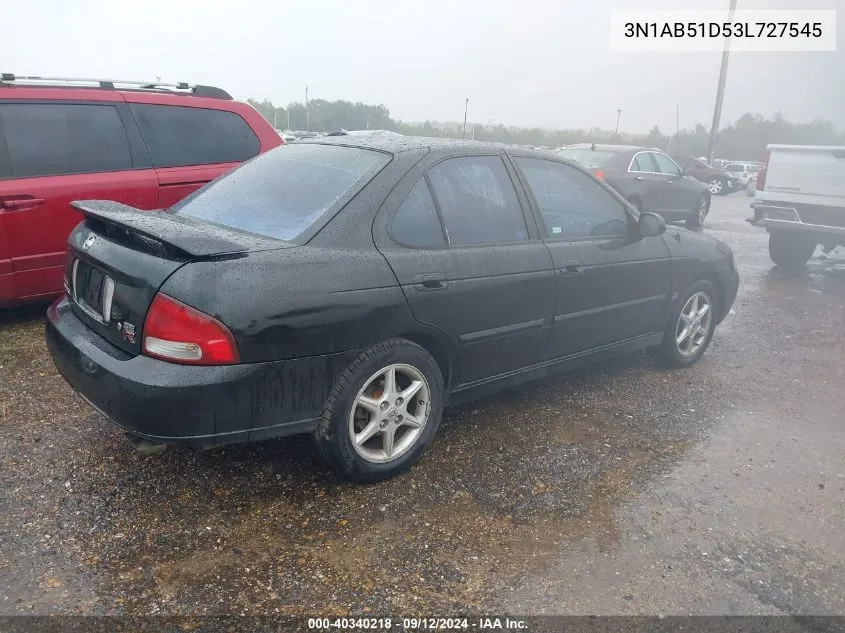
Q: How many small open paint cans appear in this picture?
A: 0